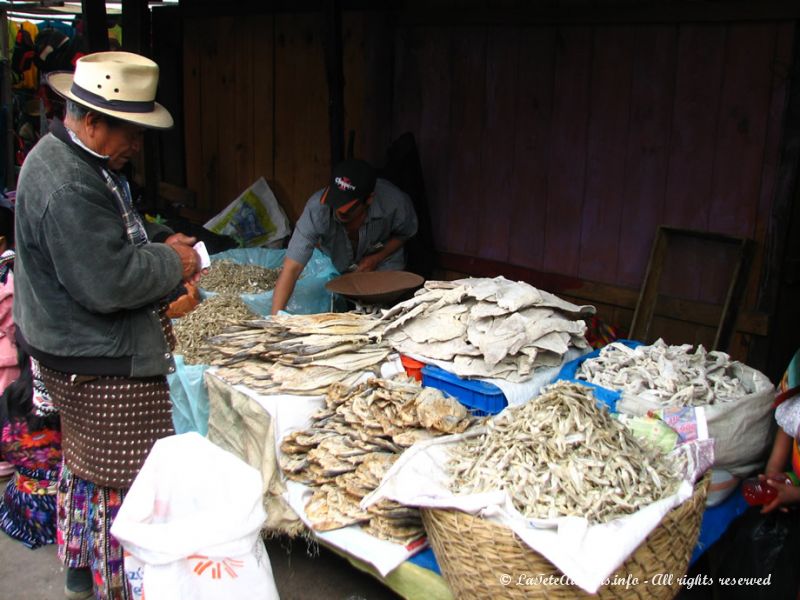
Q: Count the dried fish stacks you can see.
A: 7